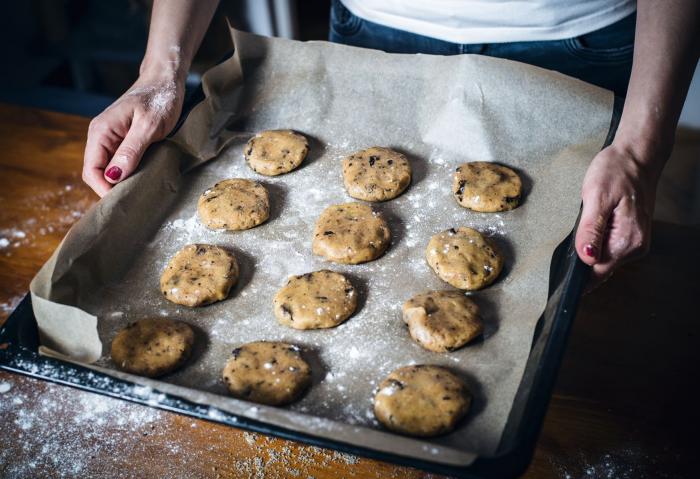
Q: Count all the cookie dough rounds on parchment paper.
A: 12